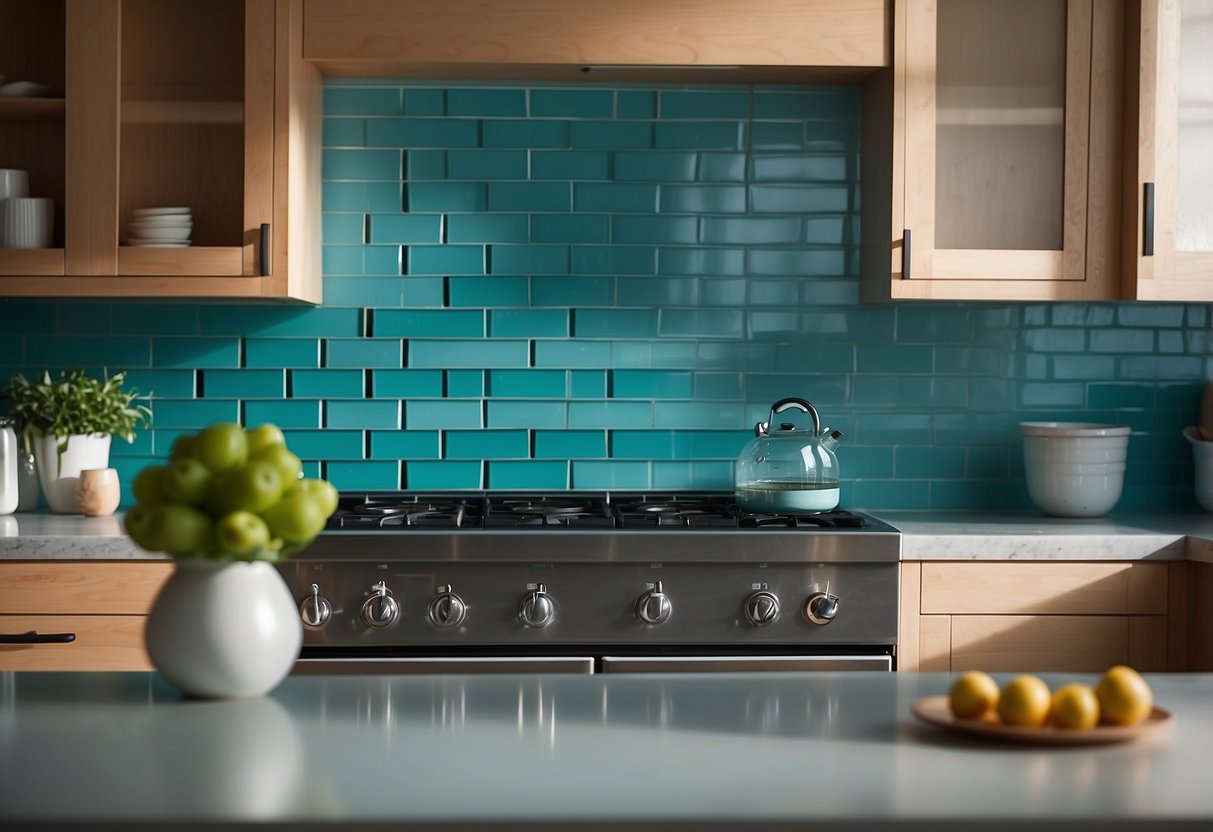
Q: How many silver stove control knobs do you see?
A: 7